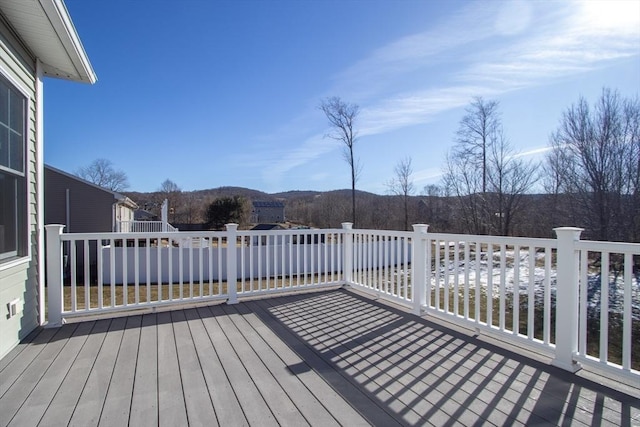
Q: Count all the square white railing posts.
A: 5